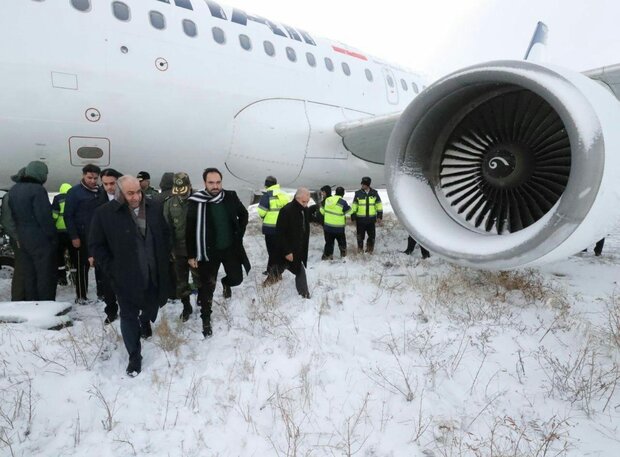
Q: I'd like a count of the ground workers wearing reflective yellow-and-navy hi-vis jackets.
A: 4